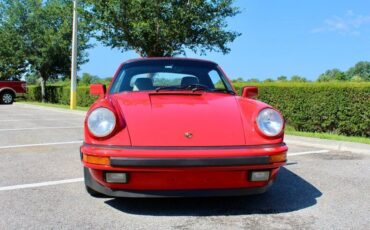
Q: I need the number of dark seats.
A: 2